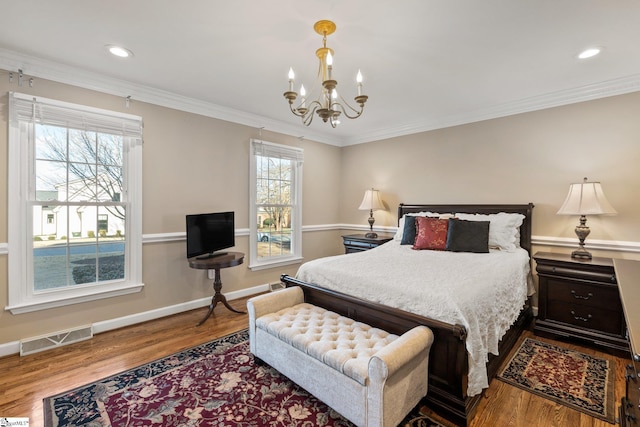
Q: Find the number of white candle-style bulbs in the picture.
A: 5